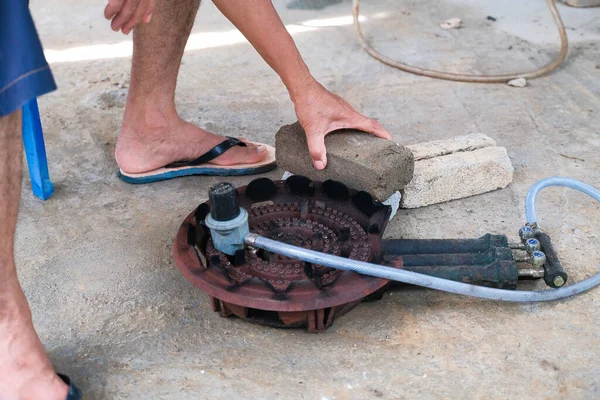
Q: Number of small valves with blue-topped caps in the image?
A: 3